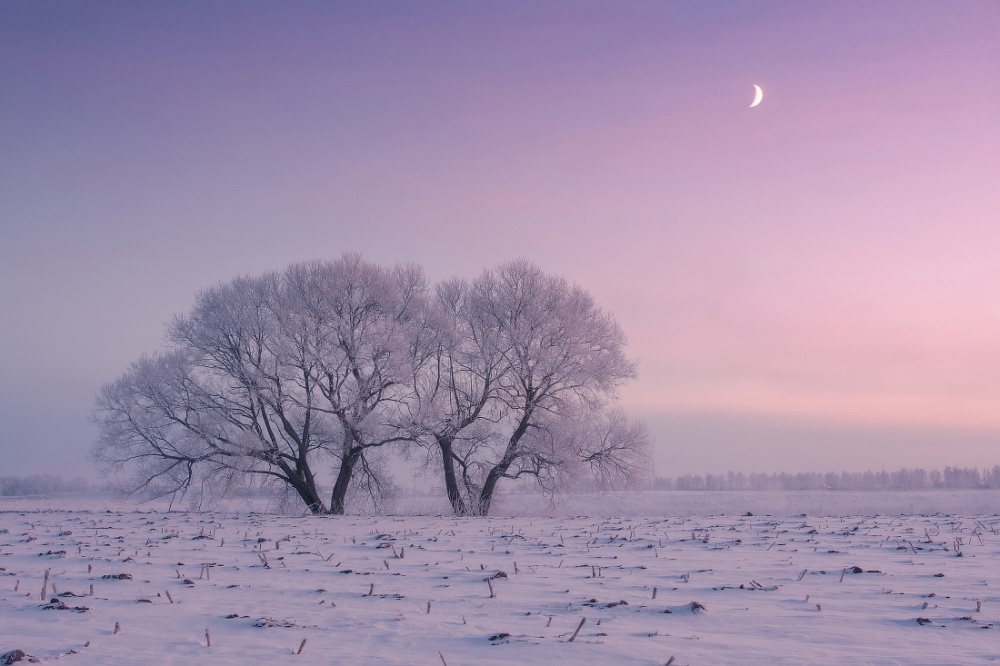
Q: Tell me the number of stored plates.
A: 0